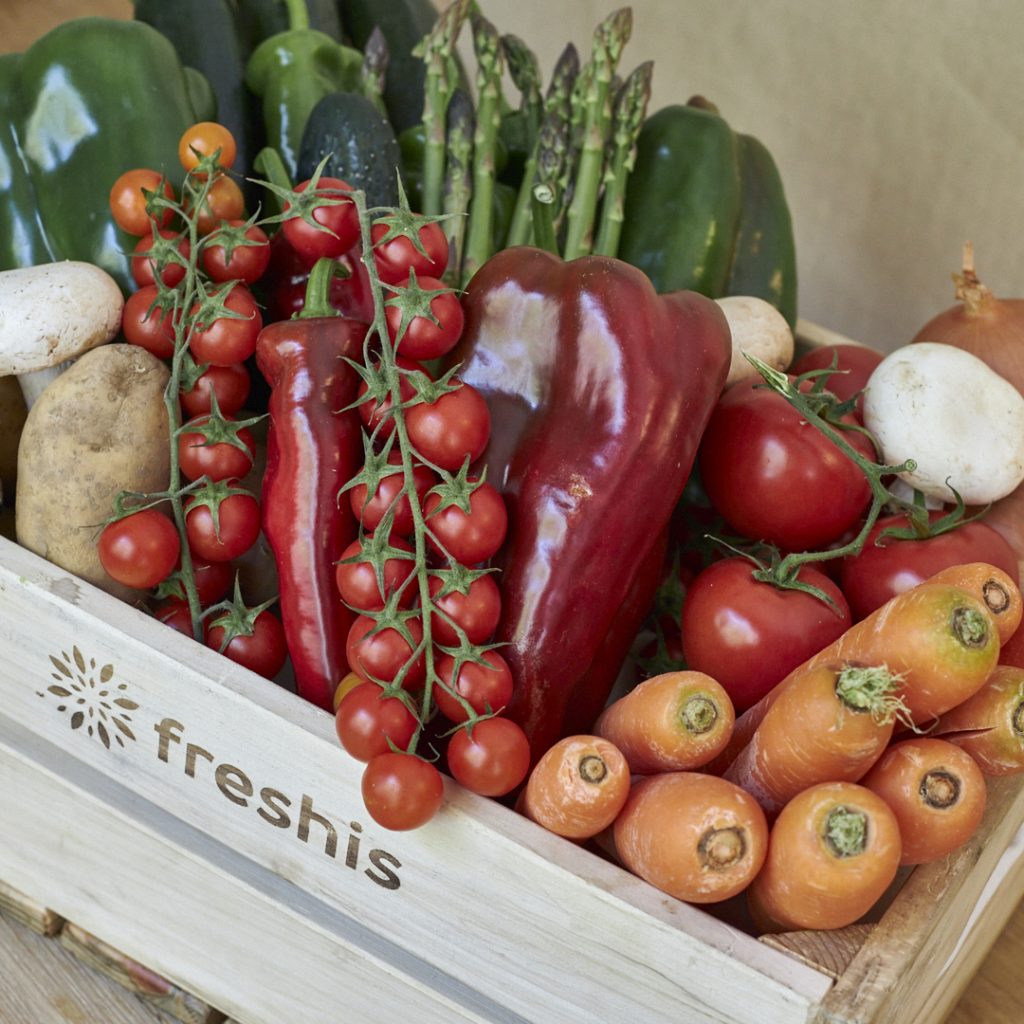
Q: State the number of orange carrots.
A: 9